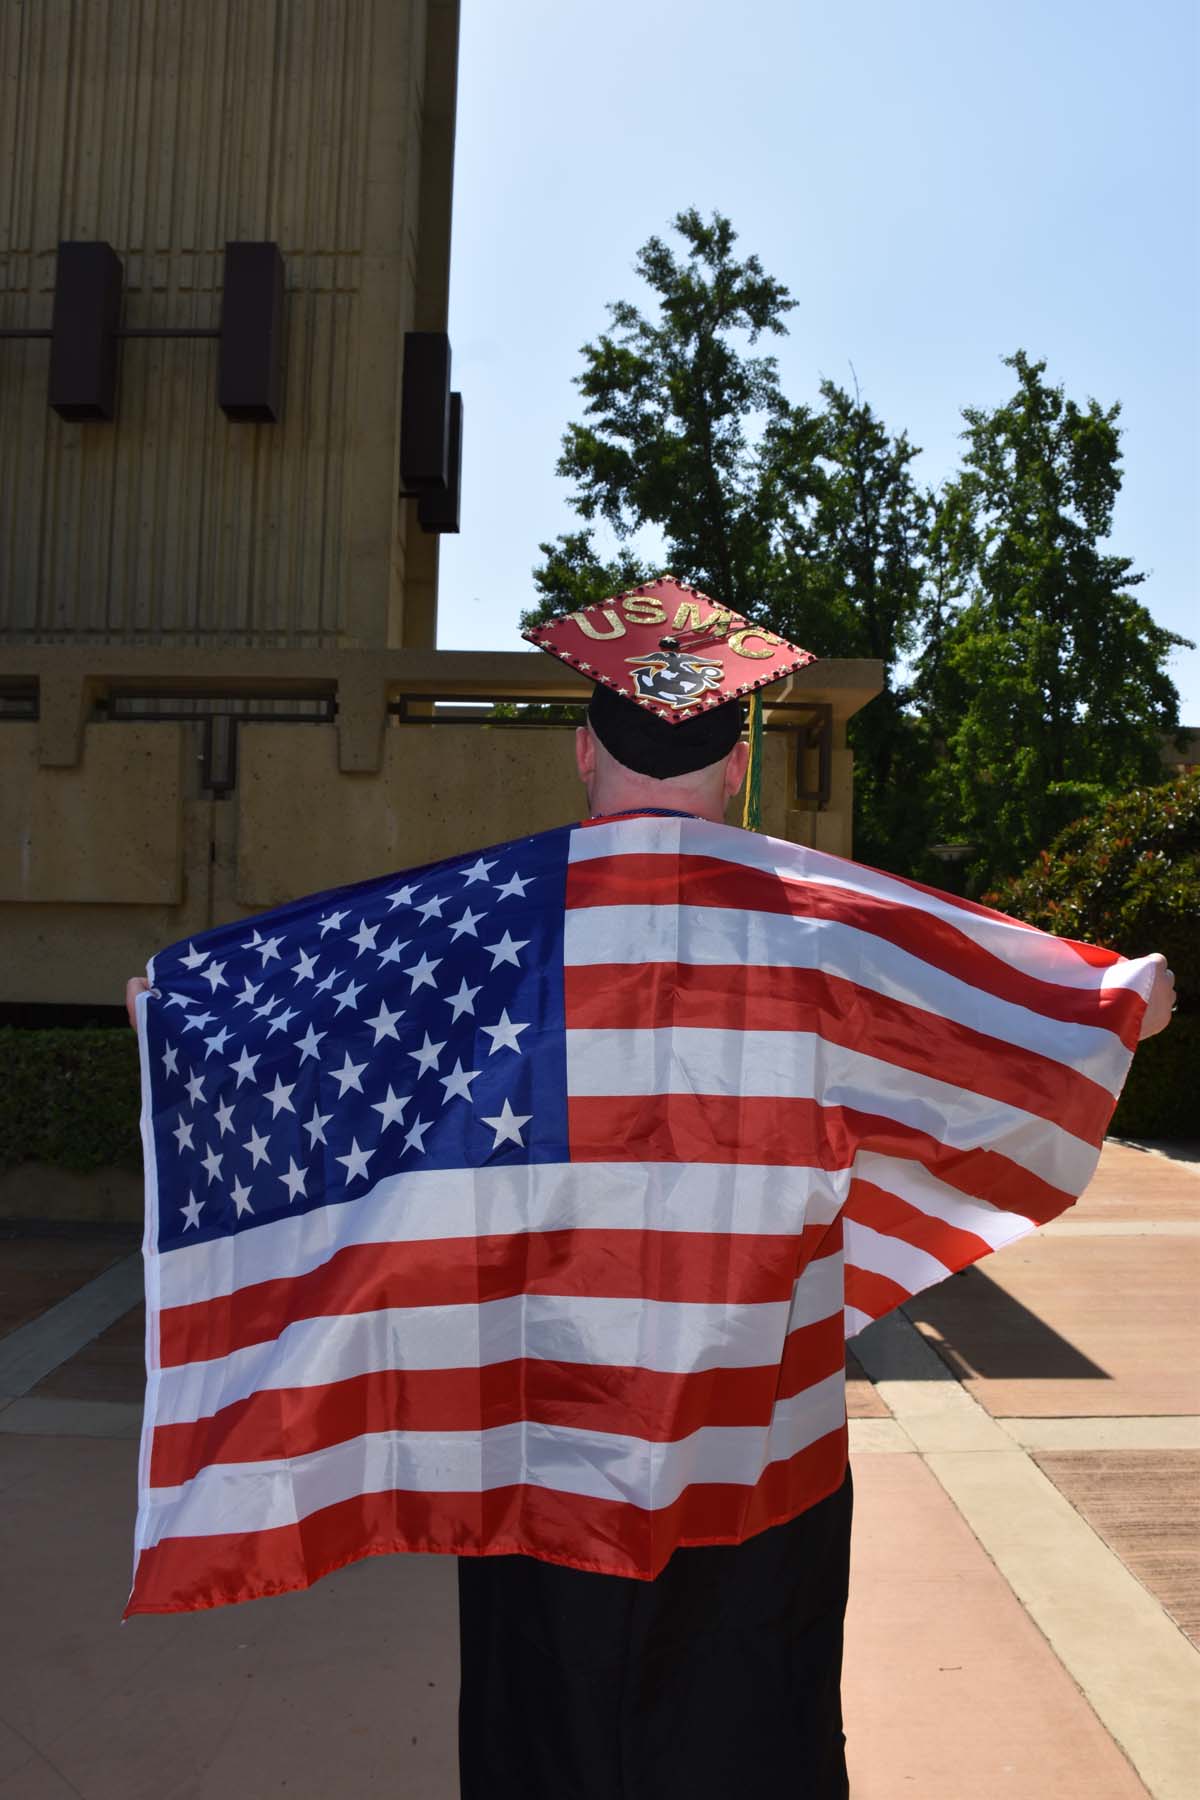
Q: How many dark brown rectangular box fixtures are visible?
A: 4